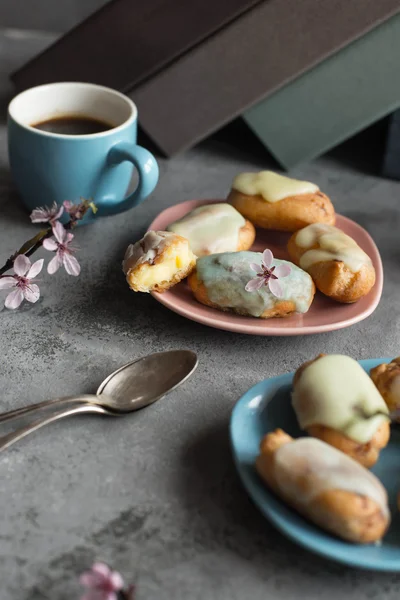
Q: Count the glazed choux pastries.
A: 8